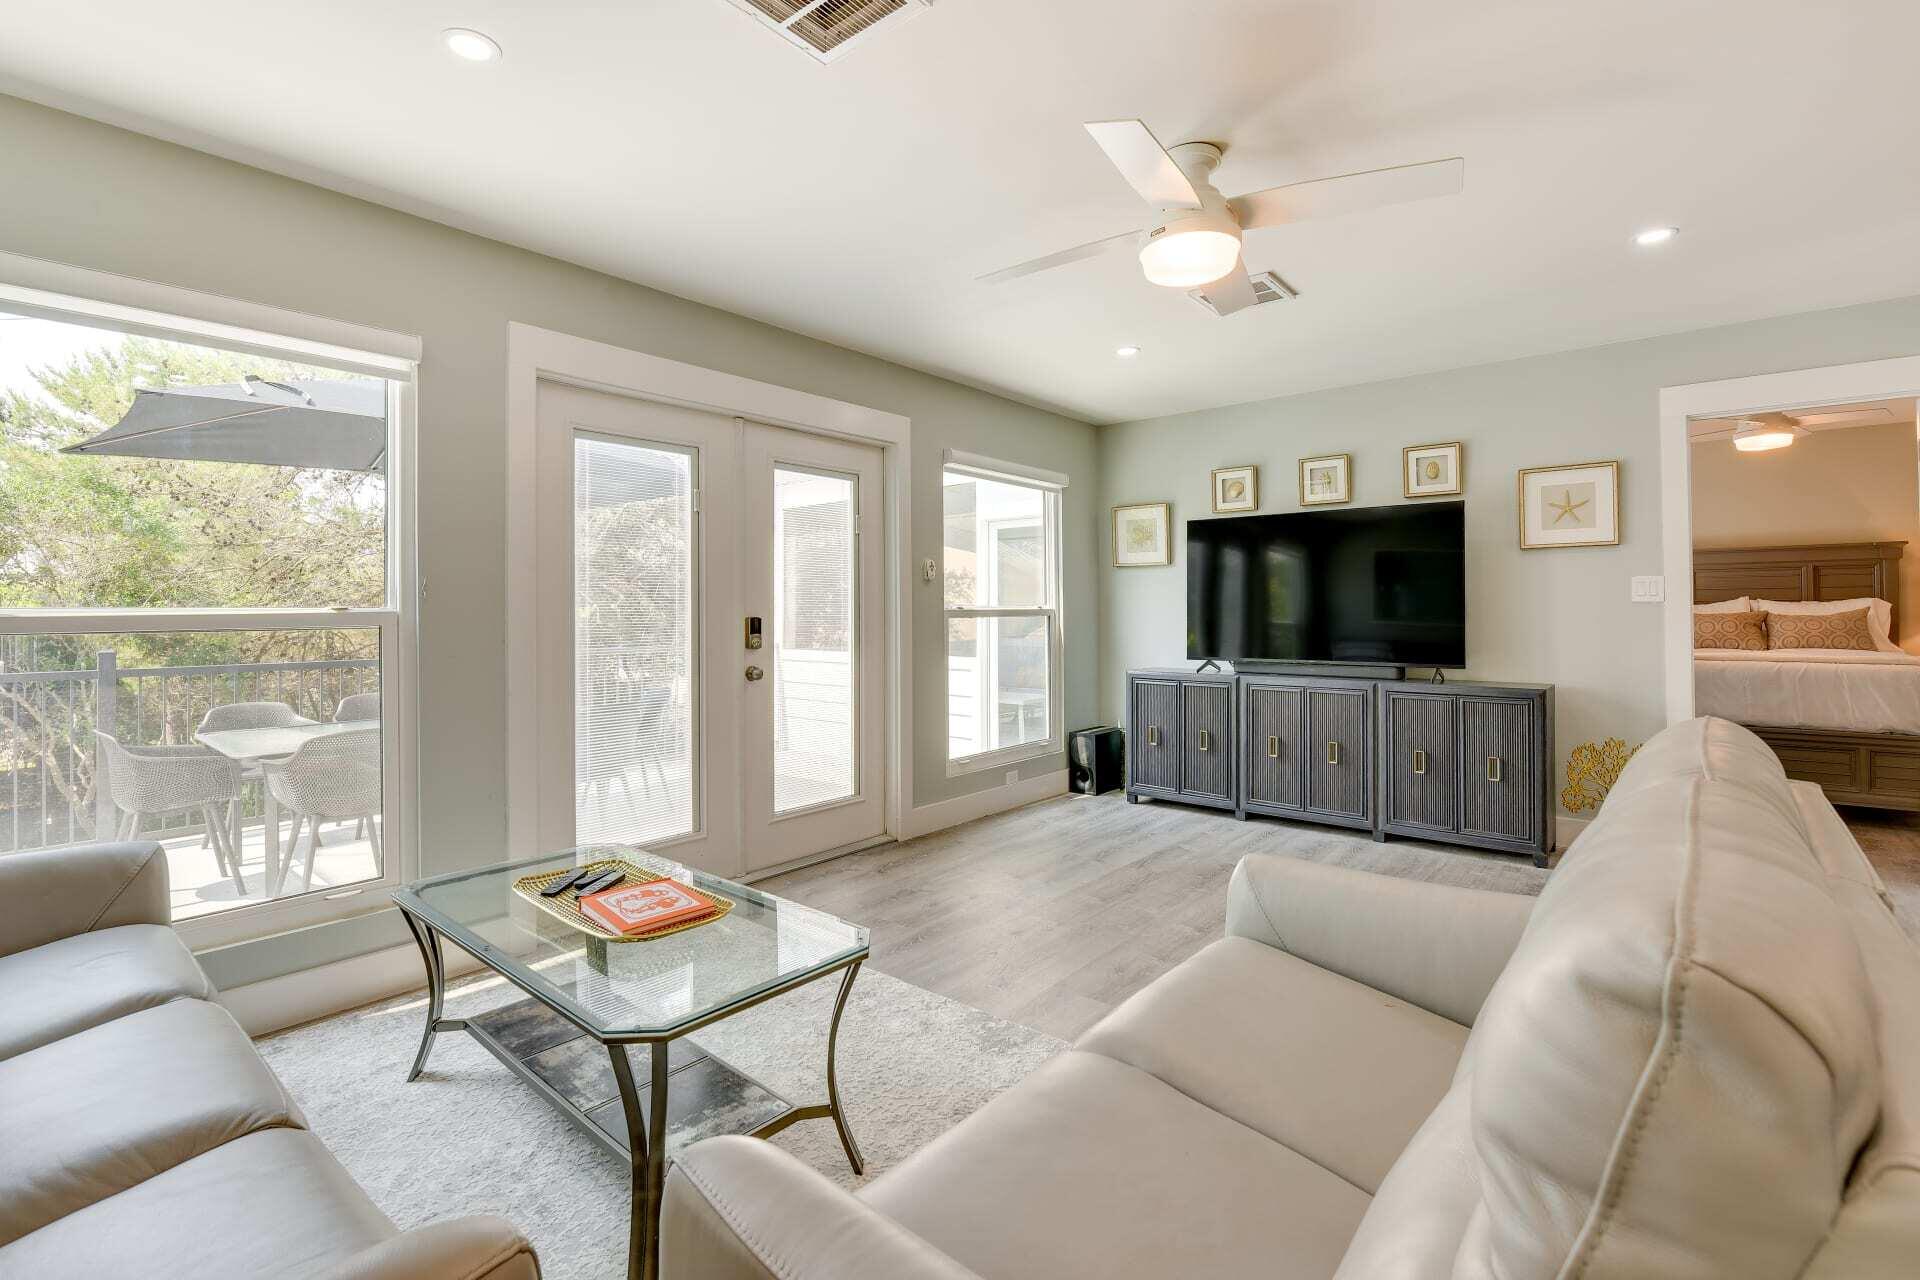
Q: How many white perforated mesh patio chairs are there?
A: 4